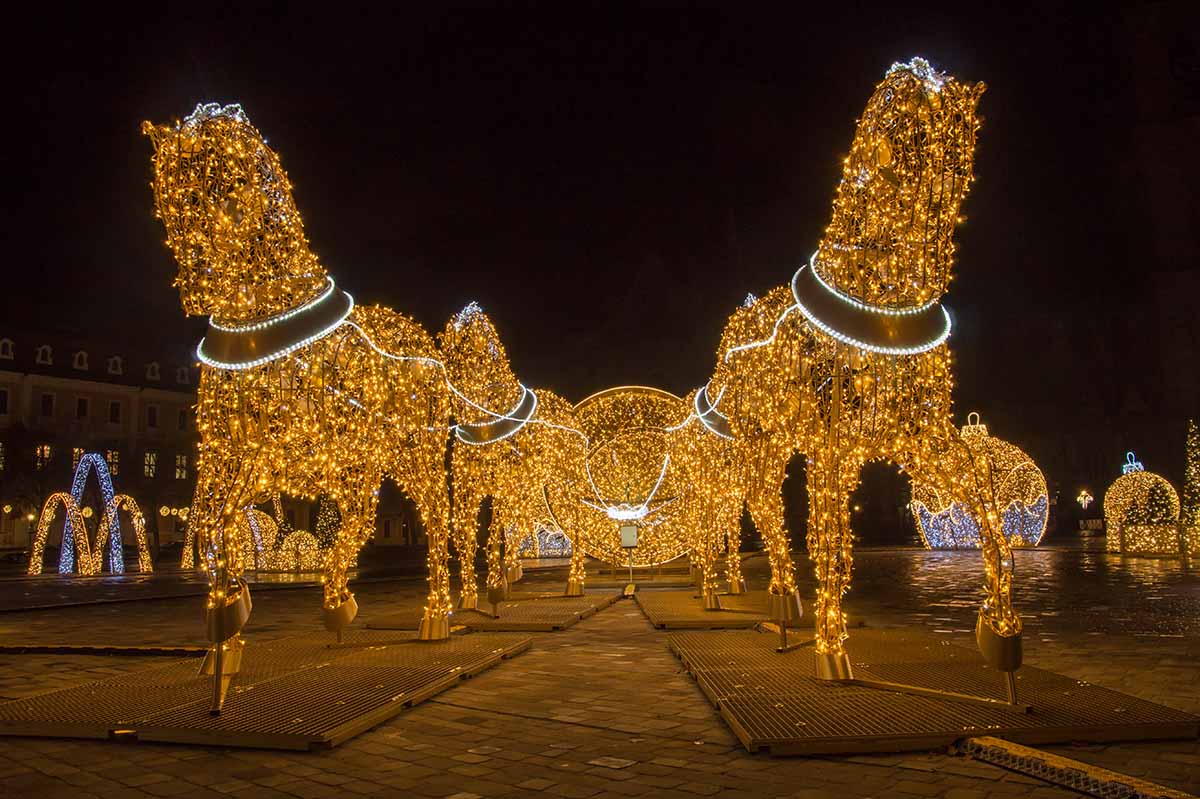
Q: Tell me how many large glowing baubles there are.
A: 2